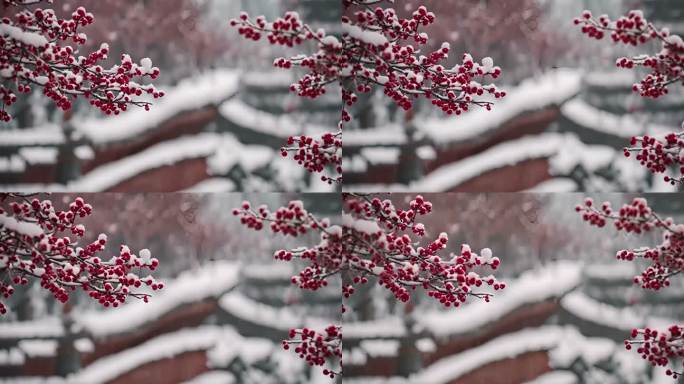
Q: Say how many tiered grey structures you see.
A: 4